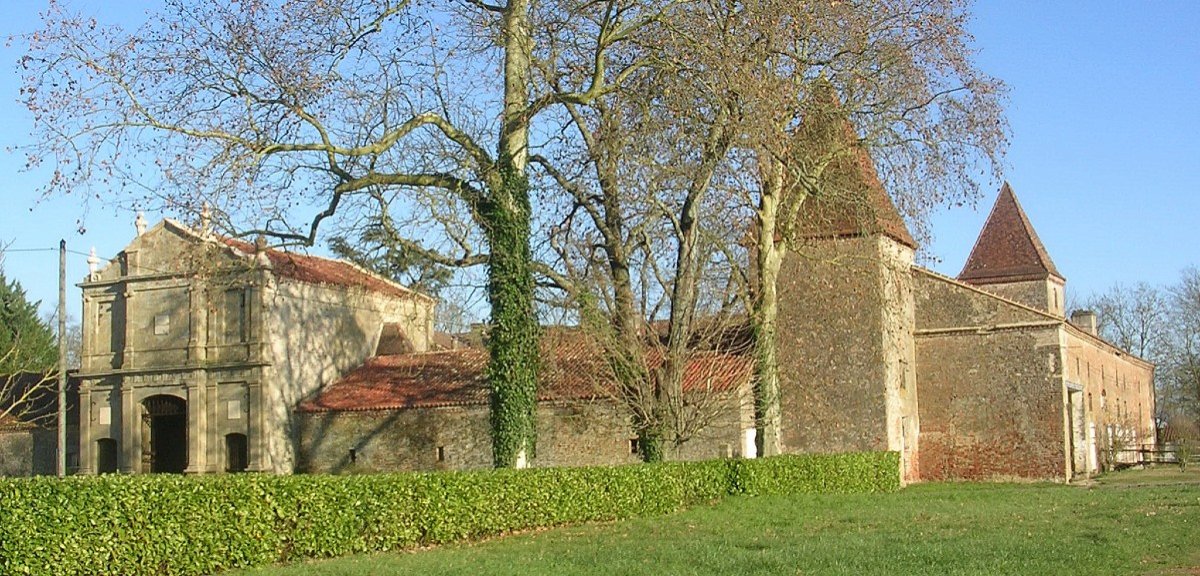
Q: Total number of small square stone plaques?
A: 3